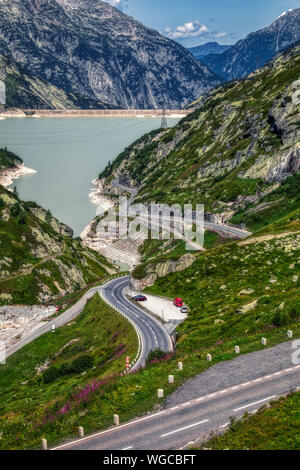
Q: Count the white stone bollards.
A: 10